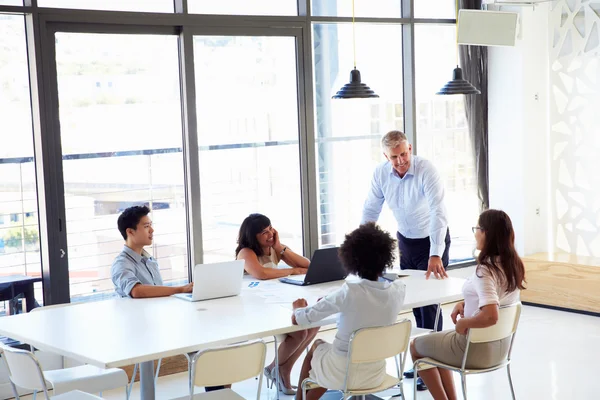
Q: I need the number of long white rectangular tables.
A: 1